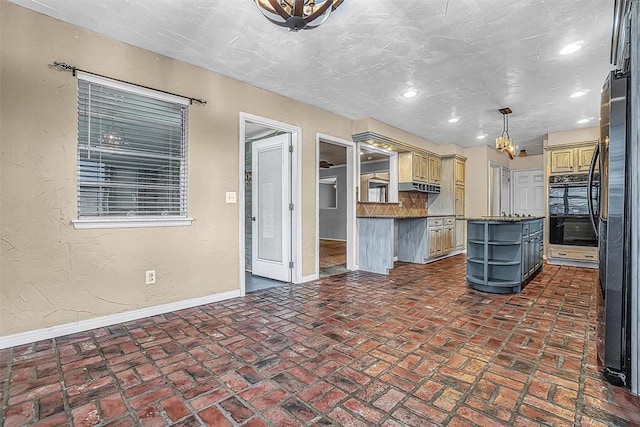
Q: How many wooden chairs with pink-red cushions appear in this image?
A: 0